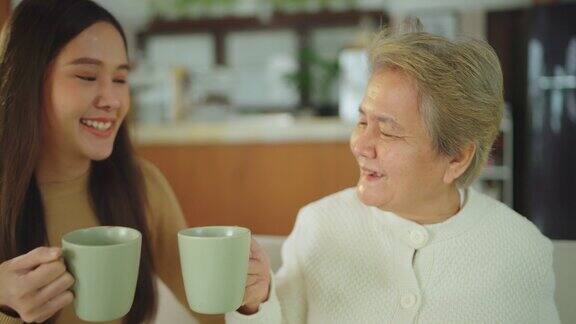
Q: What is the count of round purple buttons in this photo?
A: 0